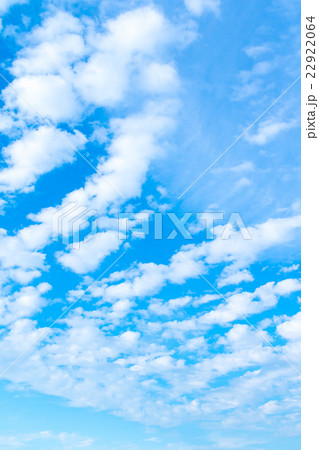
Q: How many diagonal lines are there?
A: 4